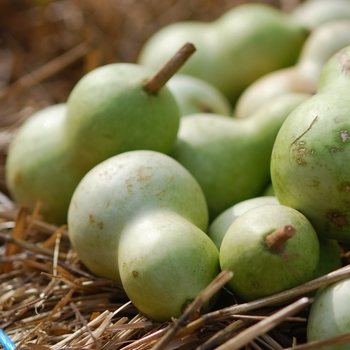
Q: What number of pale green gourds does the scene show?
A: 10